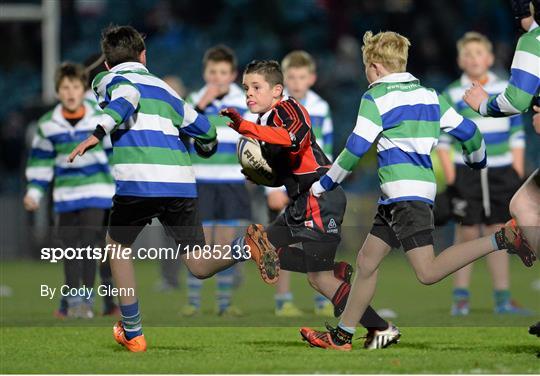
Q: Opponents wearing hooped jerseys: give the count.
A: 7